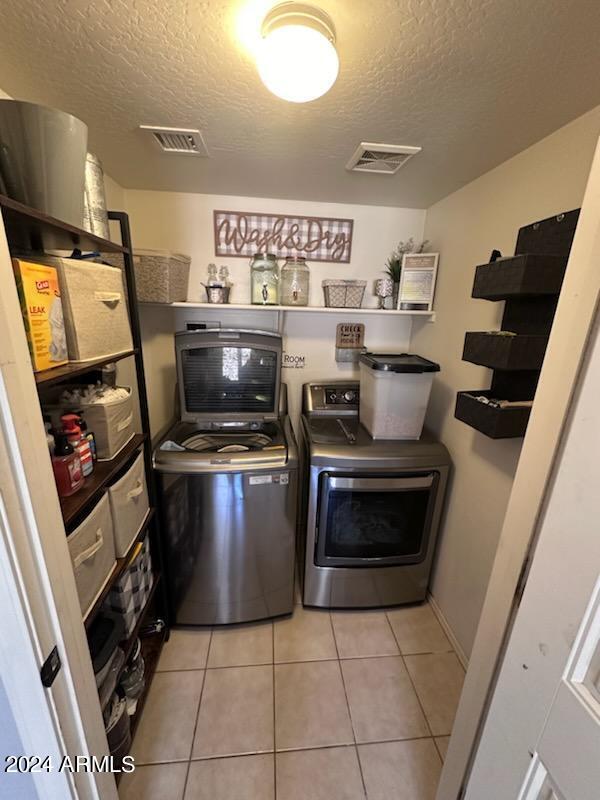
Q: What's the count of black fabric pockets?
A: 3